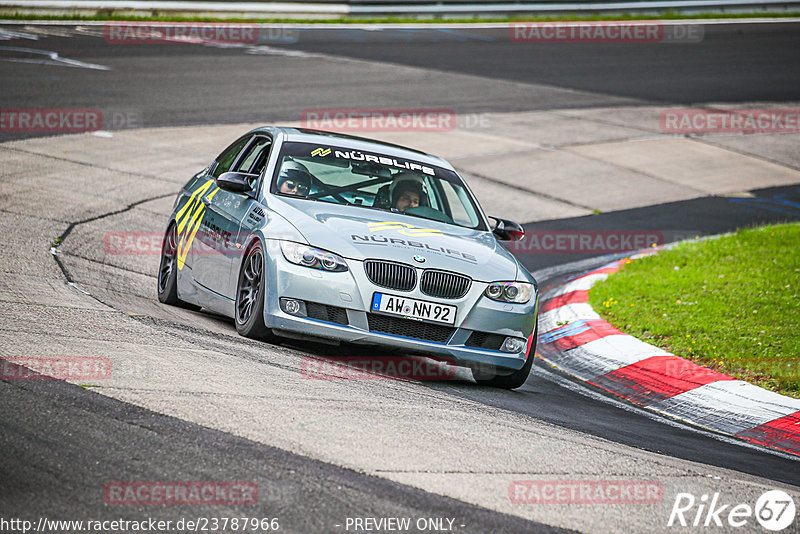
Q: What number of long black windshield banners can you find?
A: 1